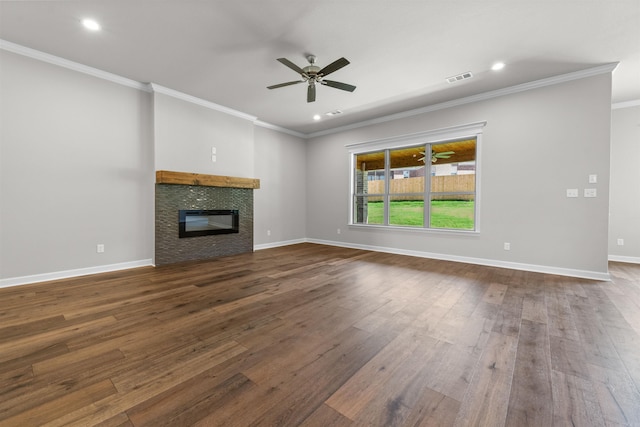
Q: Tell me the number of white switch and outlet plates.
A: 10